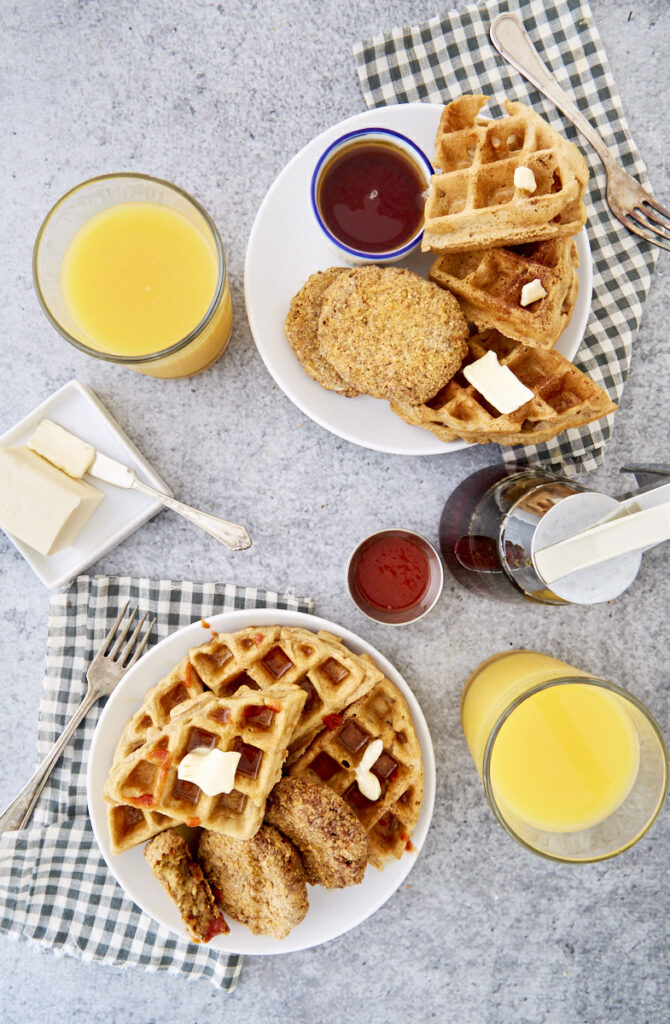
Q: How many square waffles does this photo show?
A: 0